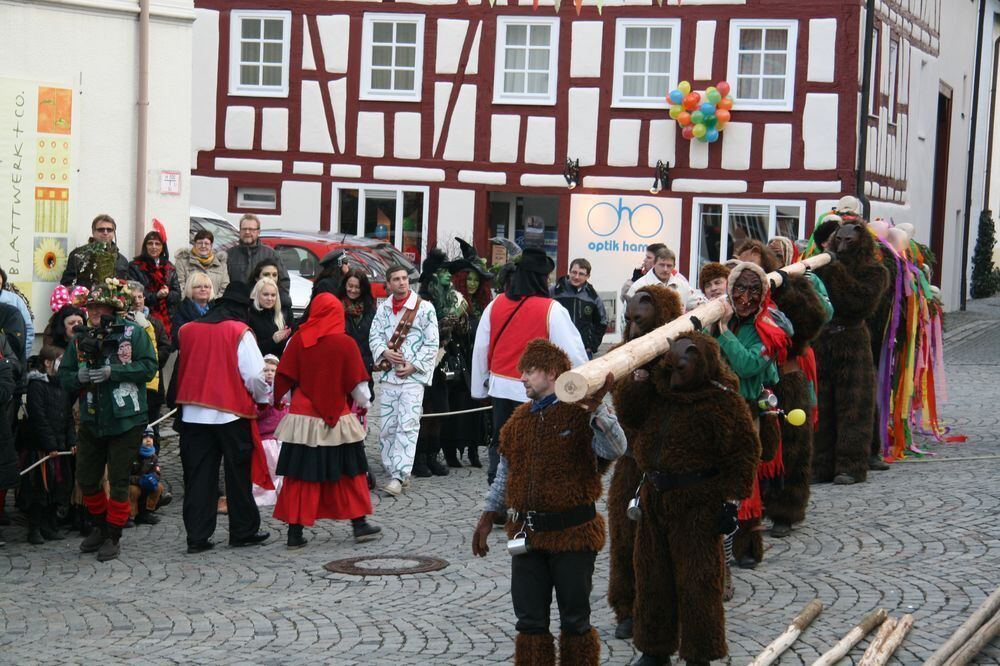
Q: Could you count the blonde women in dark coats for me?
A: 2